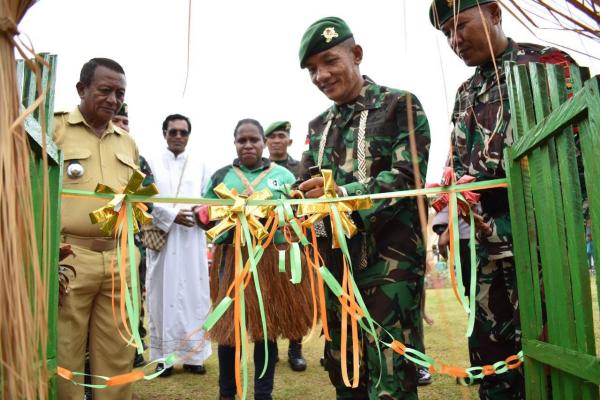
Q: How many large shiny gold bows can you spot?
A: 3